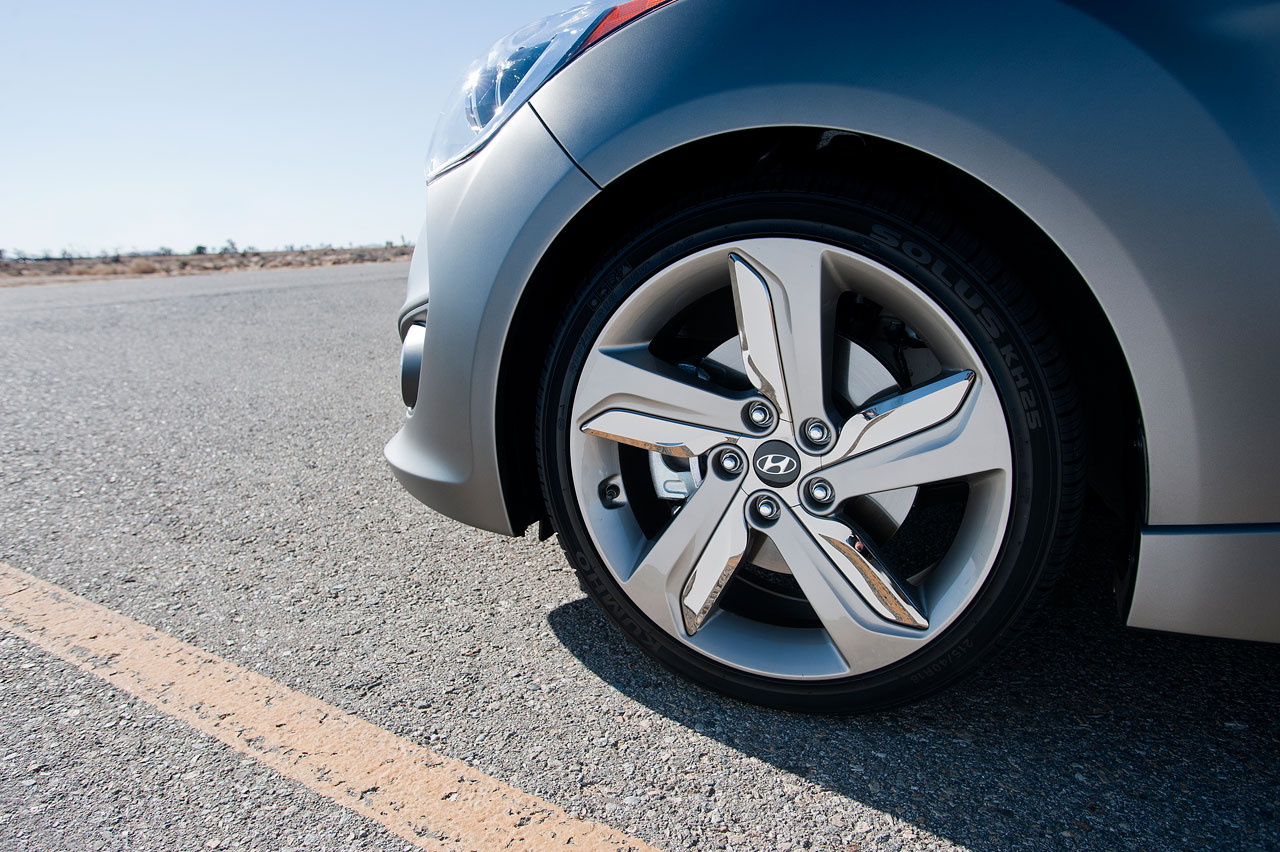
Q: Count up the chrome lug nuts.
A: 5